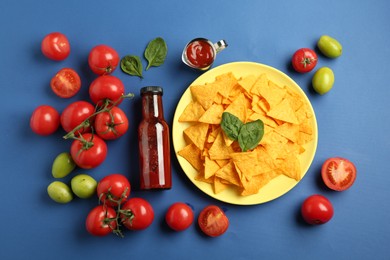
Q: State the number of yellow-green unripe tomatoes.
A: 5